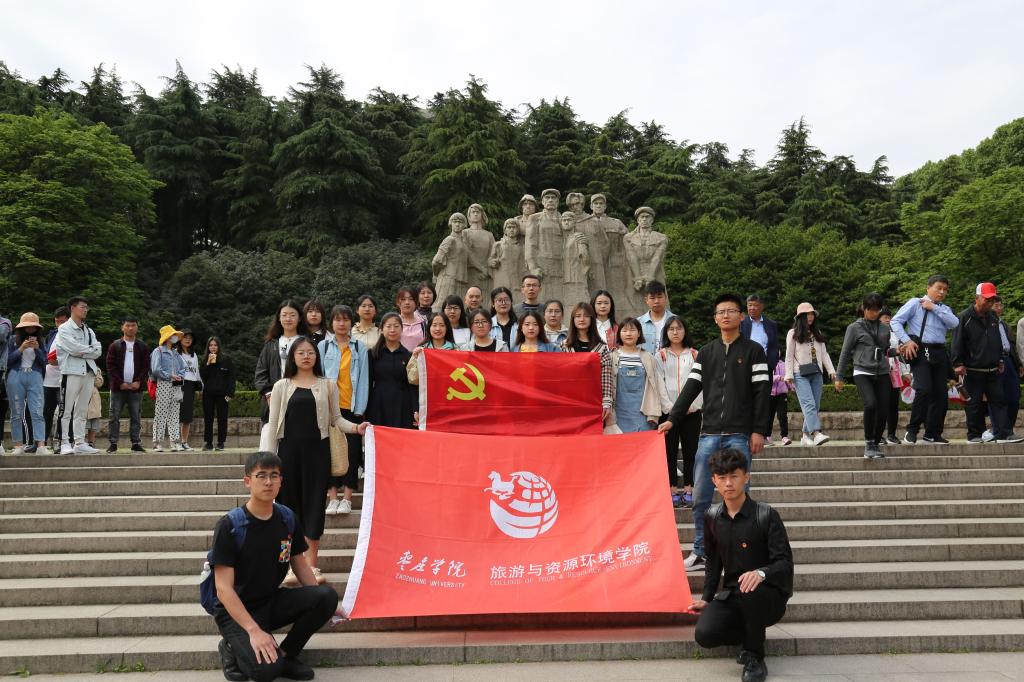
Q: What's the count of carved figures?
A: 9